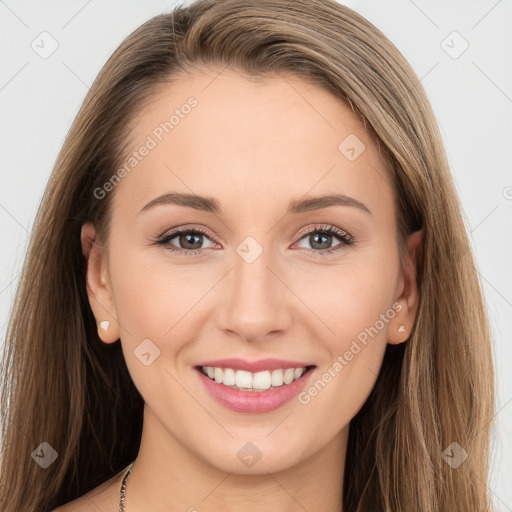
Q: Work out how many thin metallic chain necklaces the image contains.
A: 1